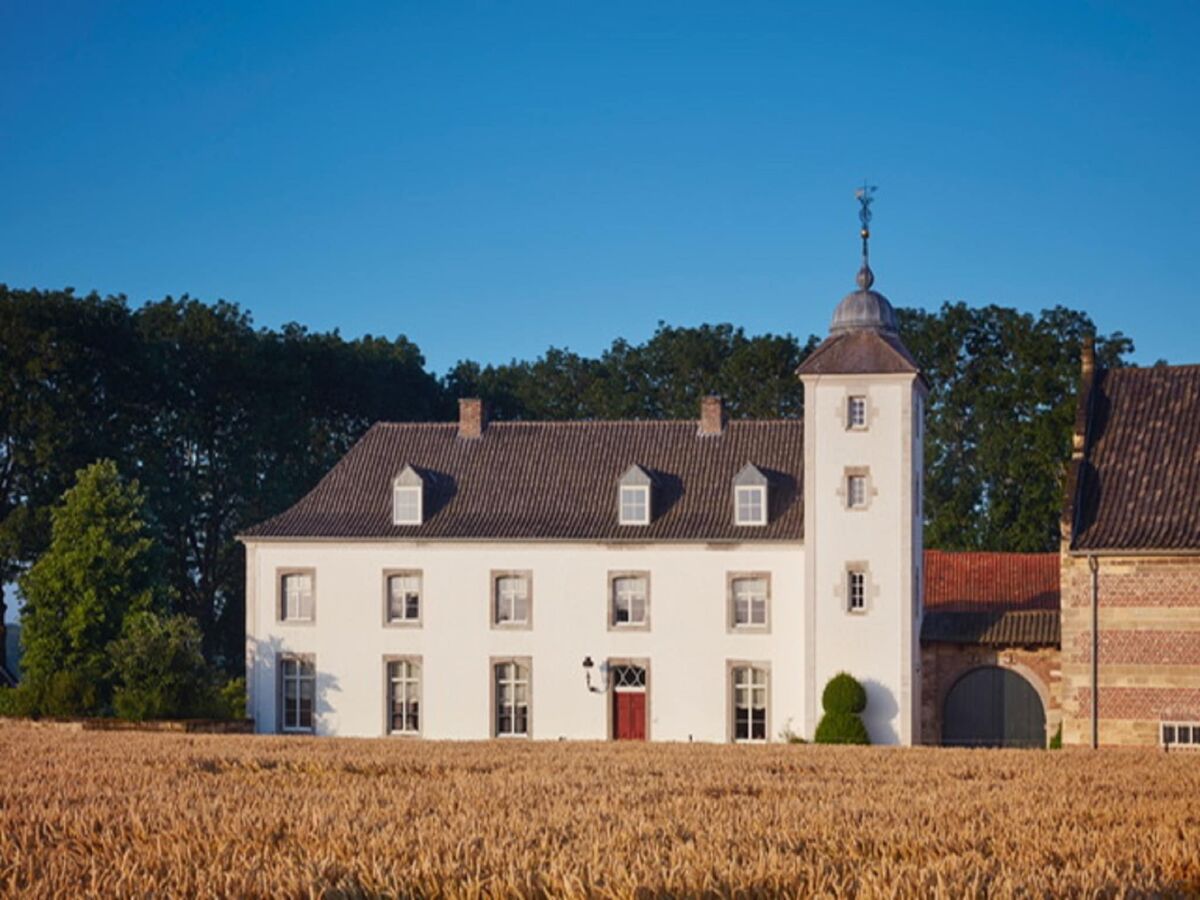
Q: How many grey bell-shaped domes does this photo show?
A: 1